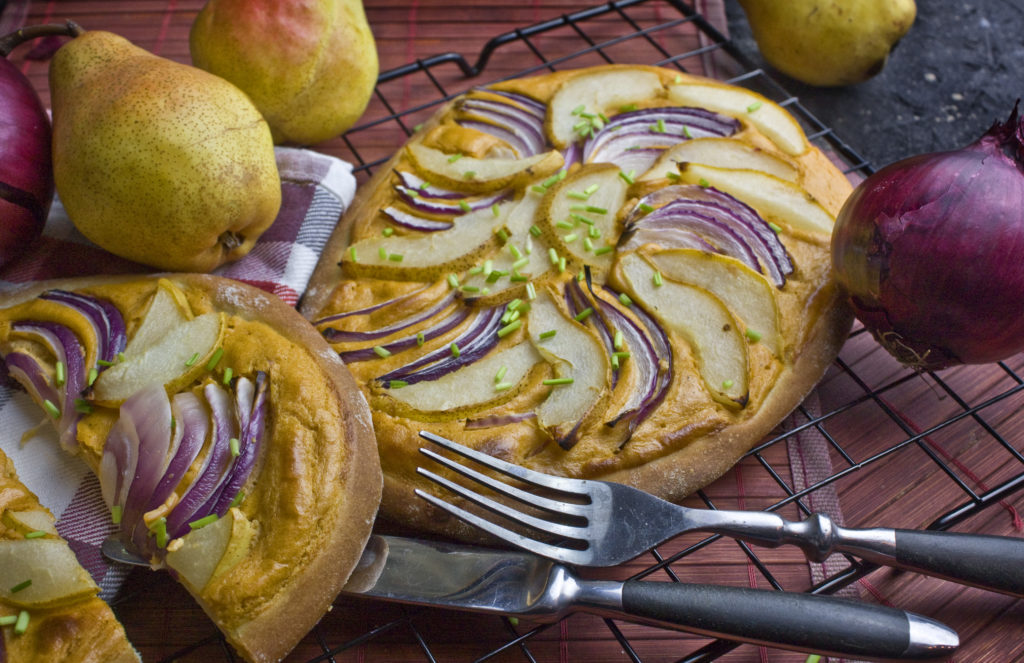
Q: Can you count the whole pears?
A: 3